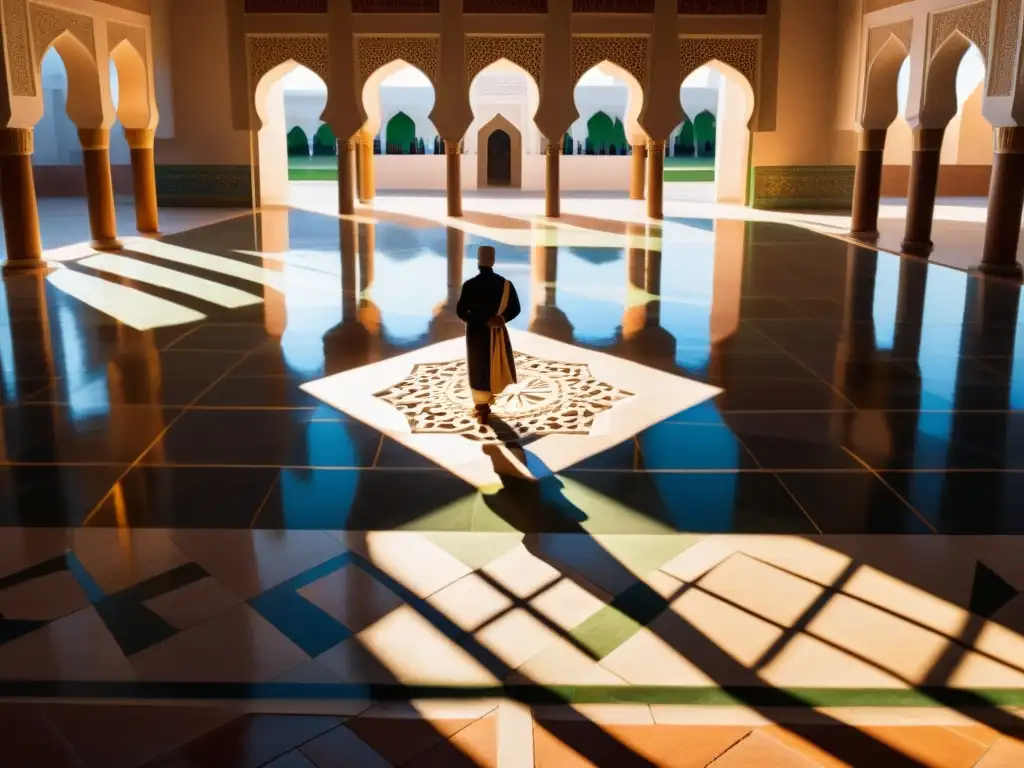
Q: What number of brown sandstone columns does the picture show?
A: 12